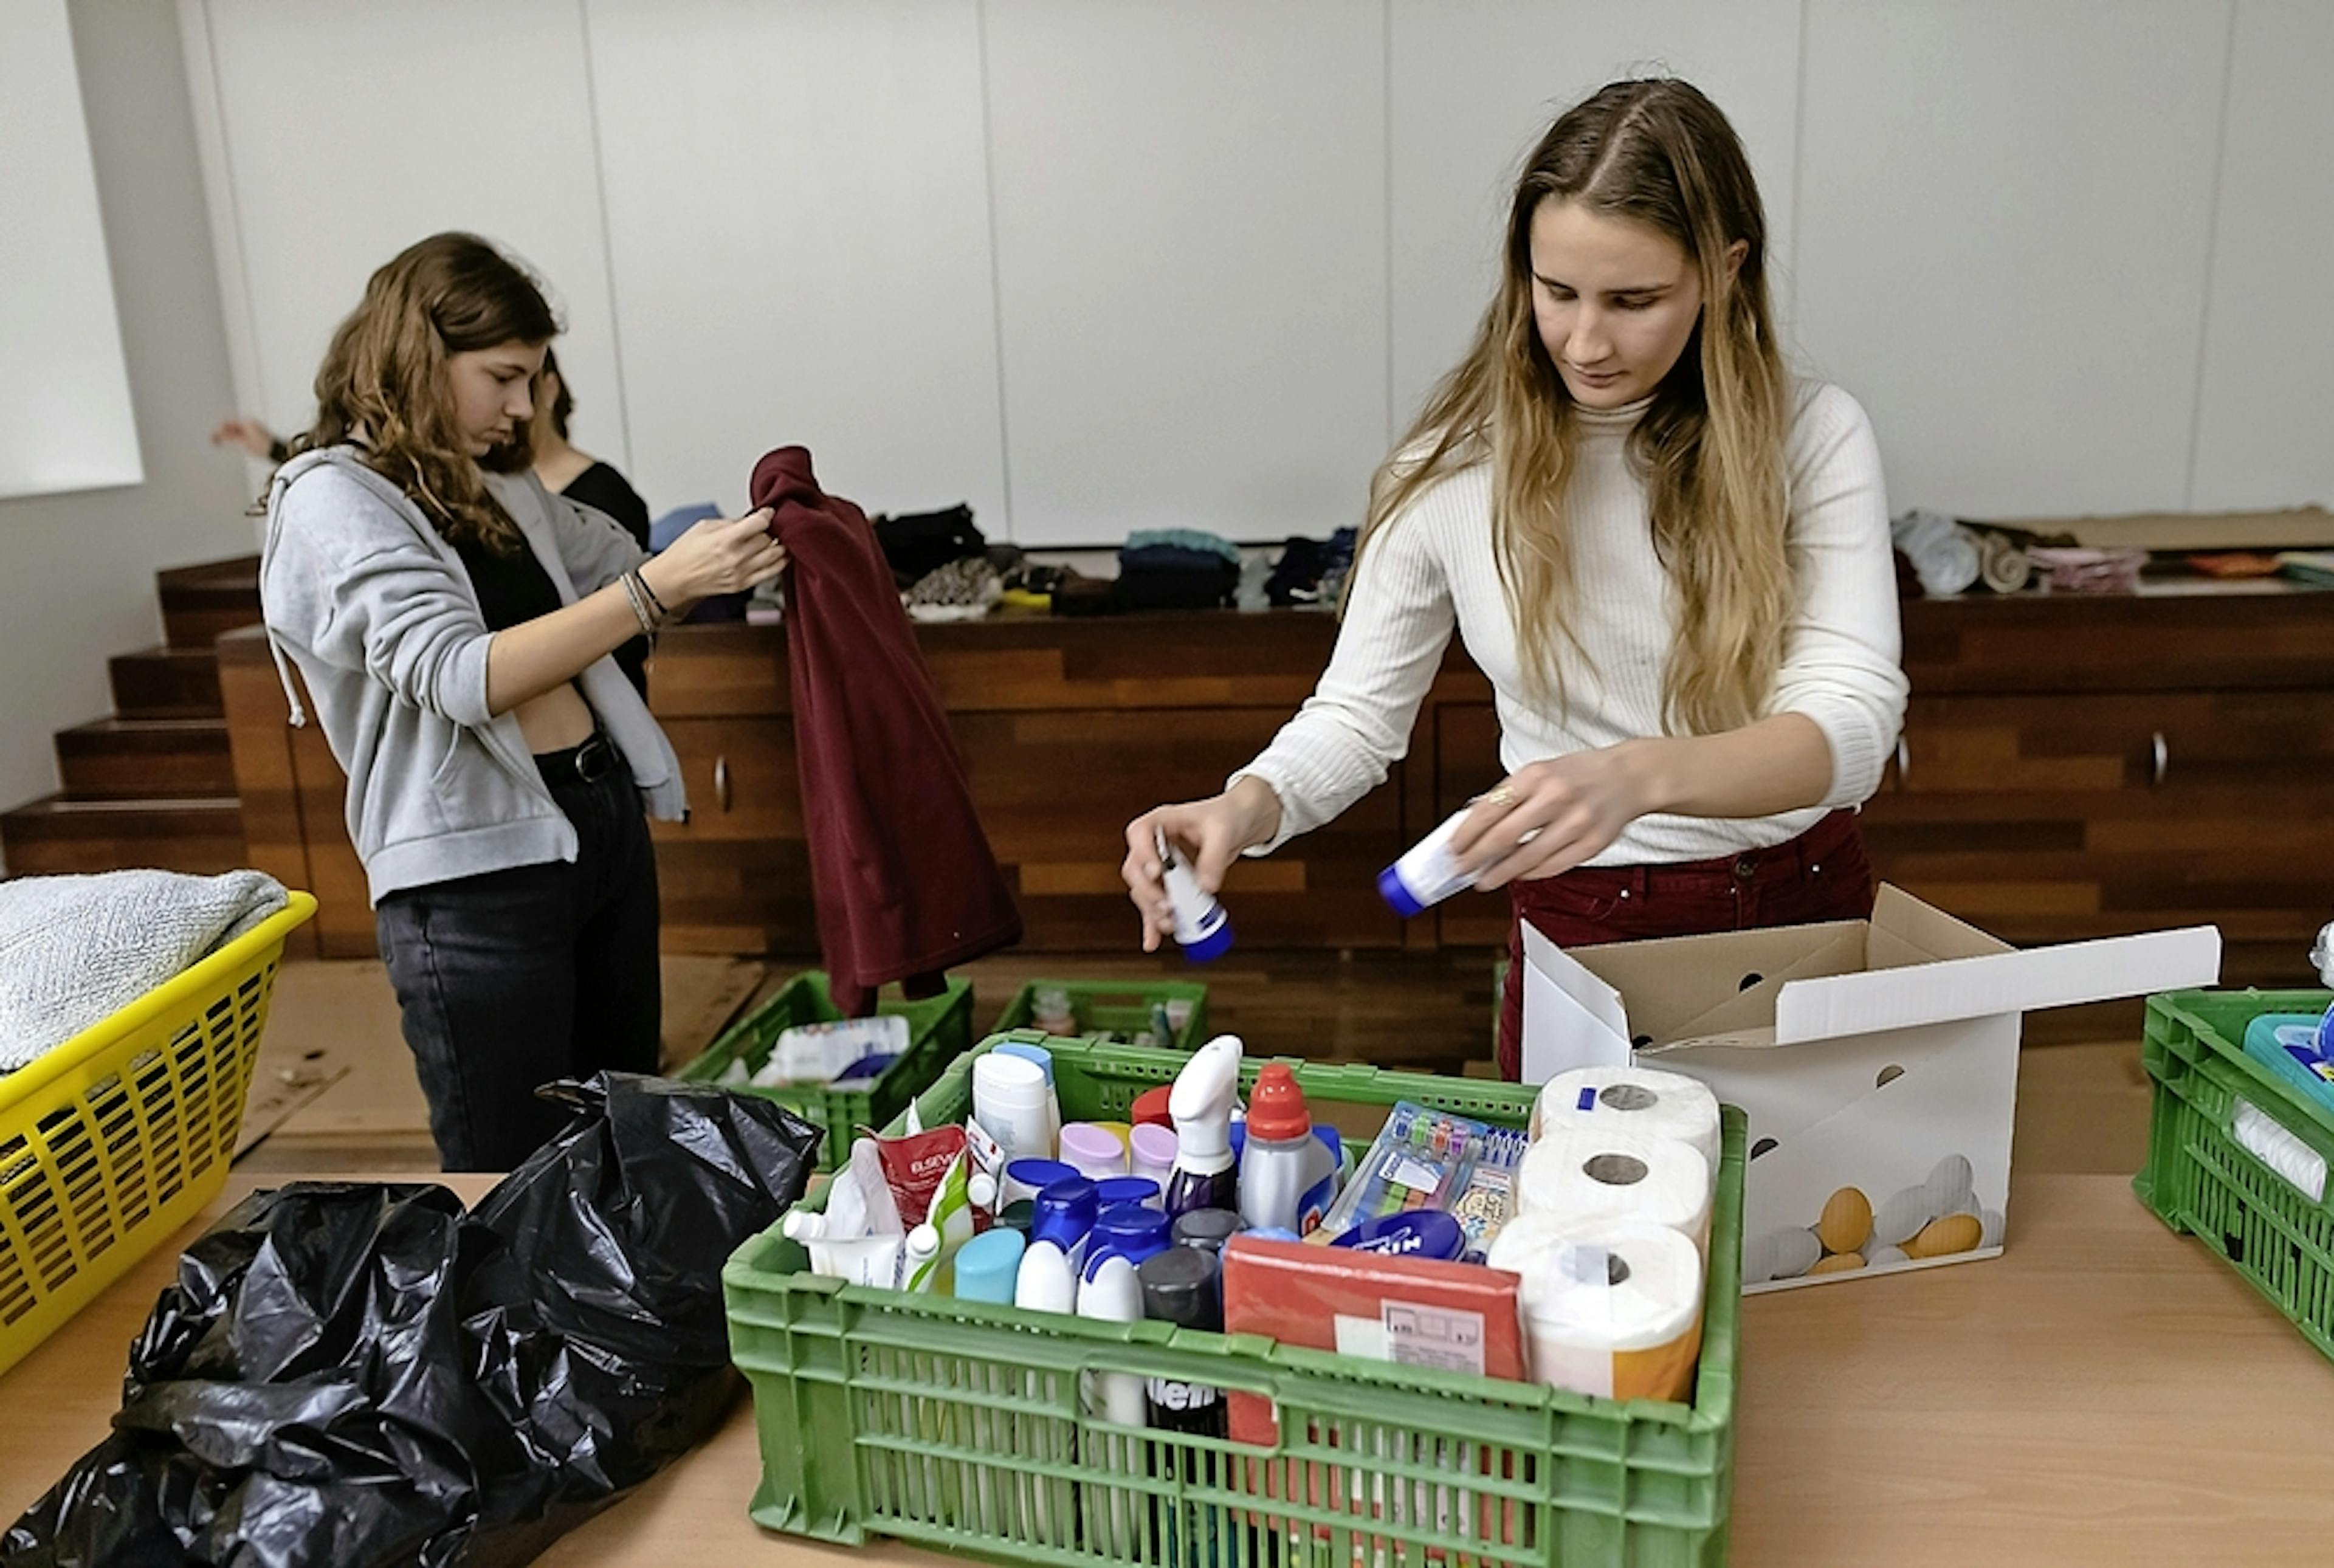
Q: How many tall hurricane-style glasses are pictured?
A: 0